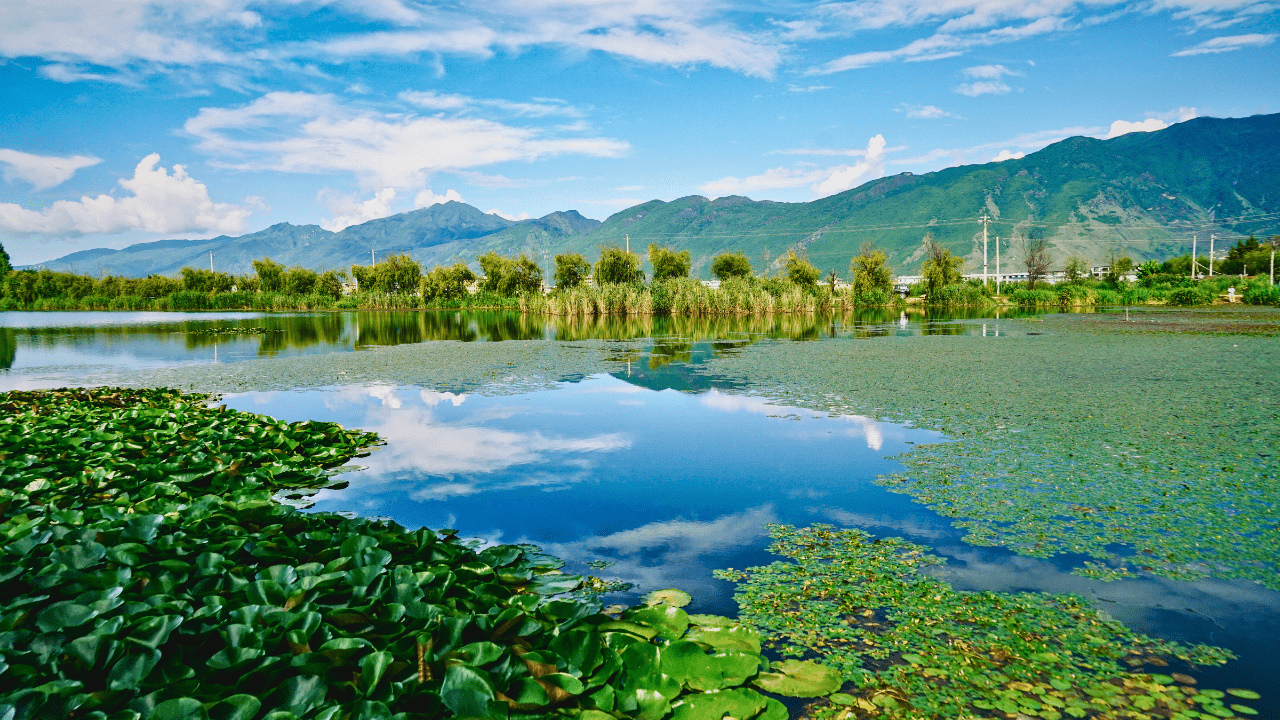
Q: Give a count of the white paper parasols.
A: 0